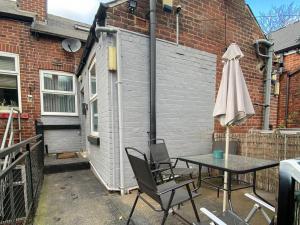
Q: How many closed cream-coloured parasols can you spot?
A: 1